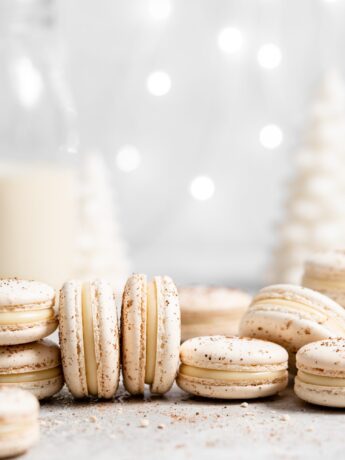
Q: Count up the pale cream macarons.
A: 10